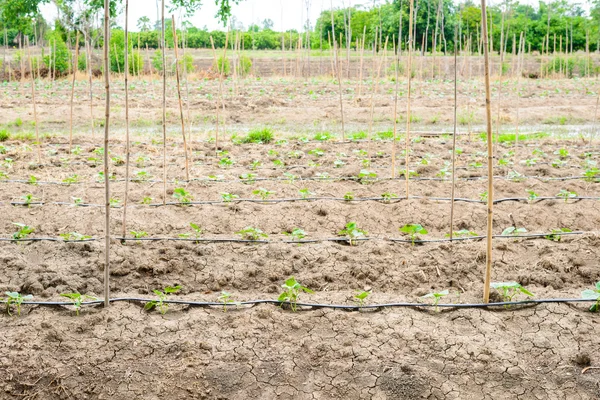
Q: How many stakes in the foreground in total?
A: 2